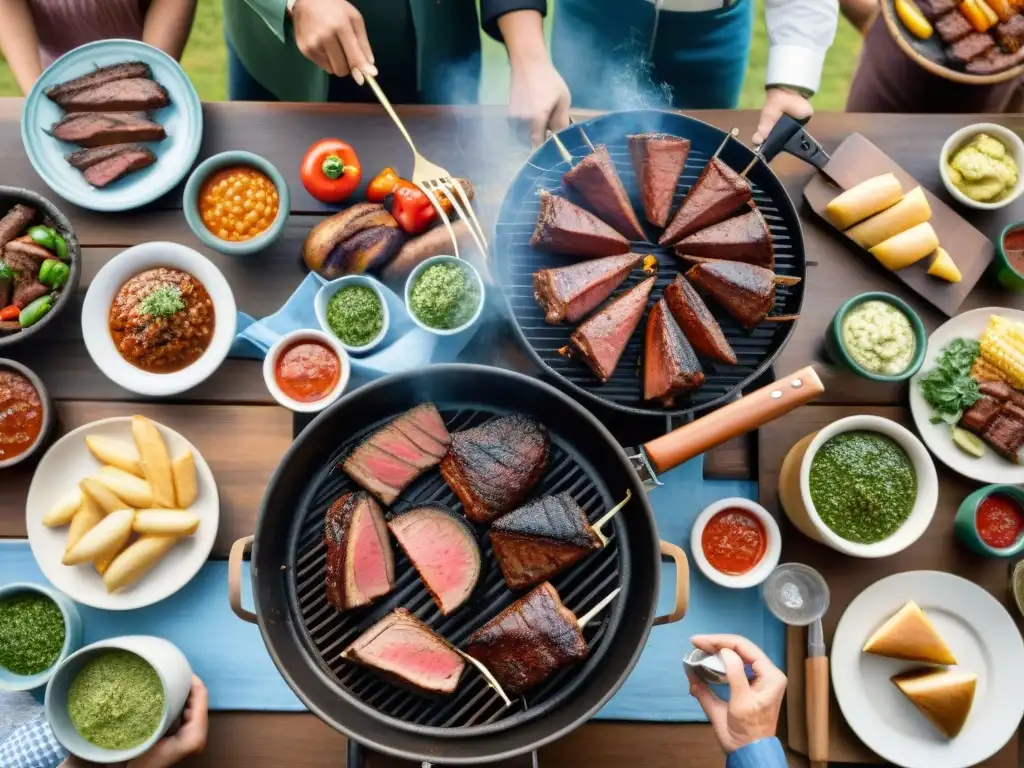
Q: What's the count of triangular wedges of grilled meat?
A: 10